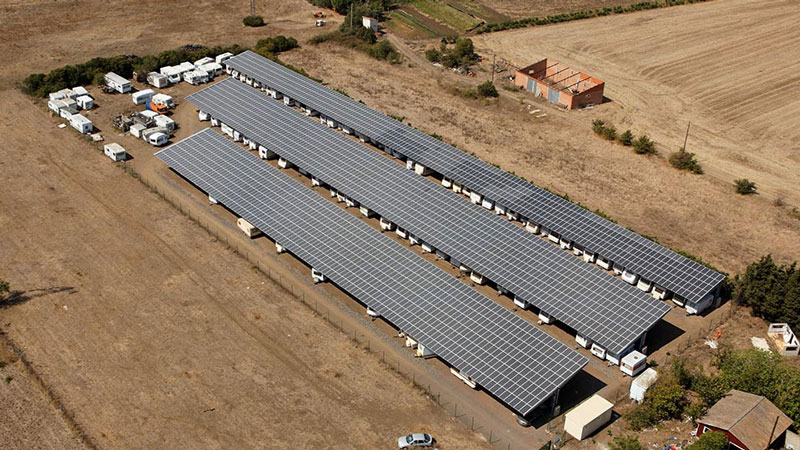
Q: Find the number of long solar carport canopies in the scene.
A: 3